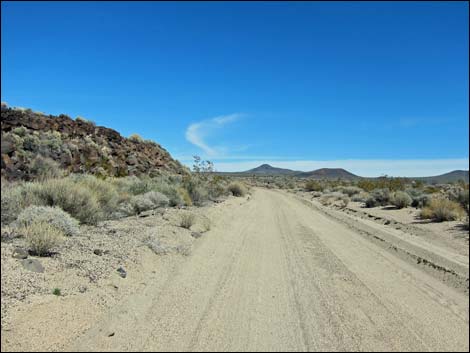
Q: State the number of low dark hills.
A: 3